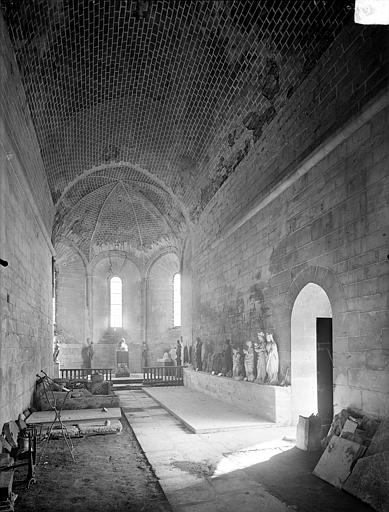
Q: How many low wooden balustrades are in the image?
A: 2